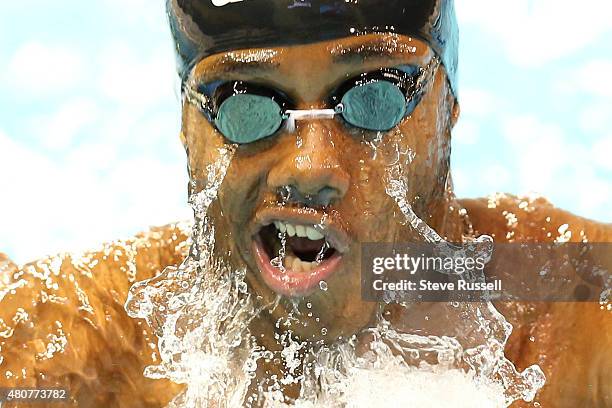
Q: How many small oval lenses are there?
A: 2